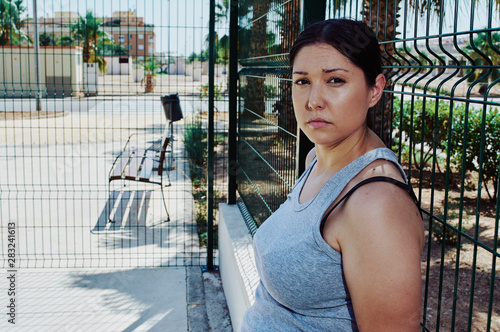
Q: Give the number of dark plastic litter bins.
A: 1